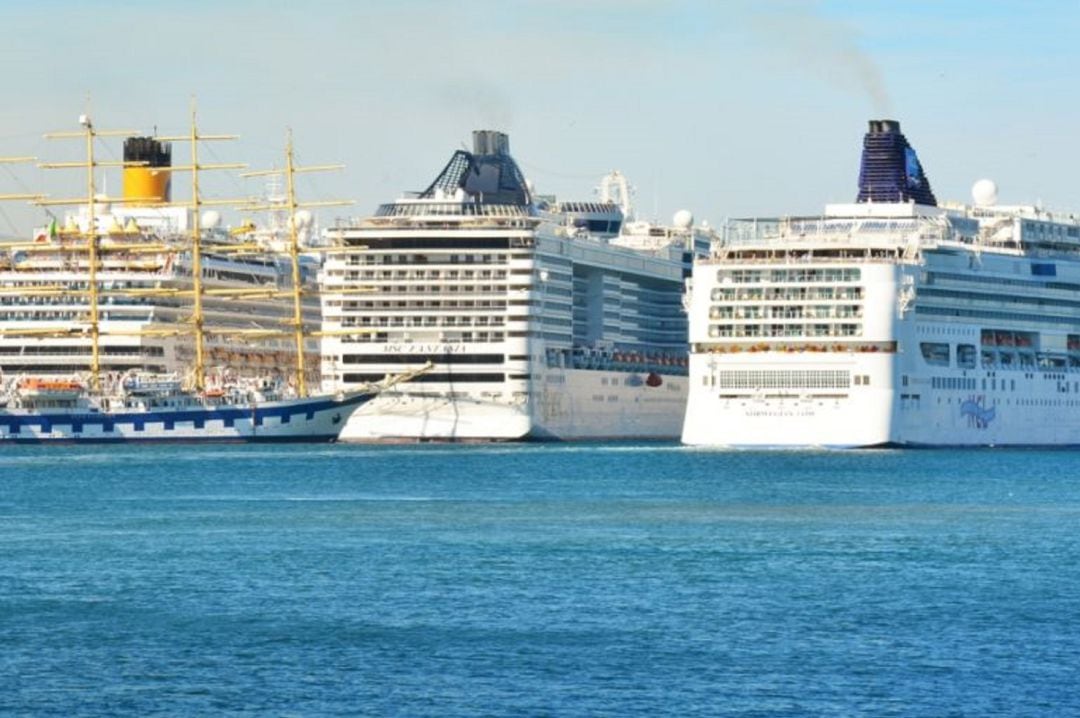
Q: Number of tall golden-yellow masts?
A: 3